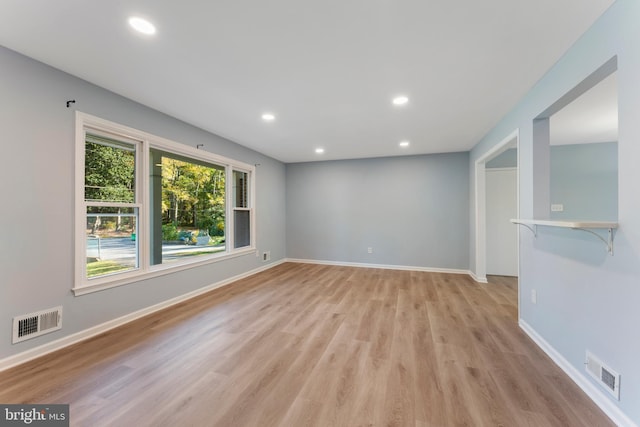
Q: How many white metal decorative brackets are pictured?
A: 2